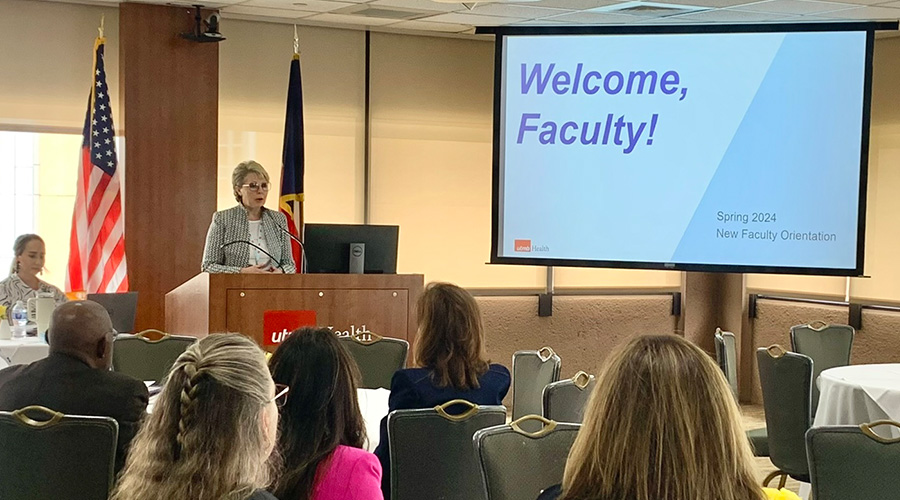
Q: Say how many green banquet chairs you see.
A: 11